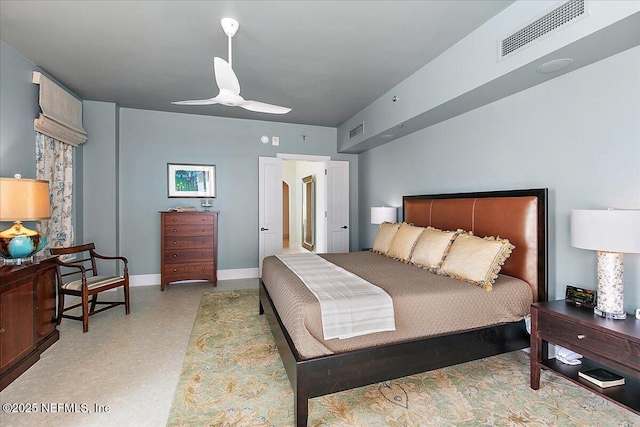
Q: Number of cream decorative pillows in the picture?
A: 4